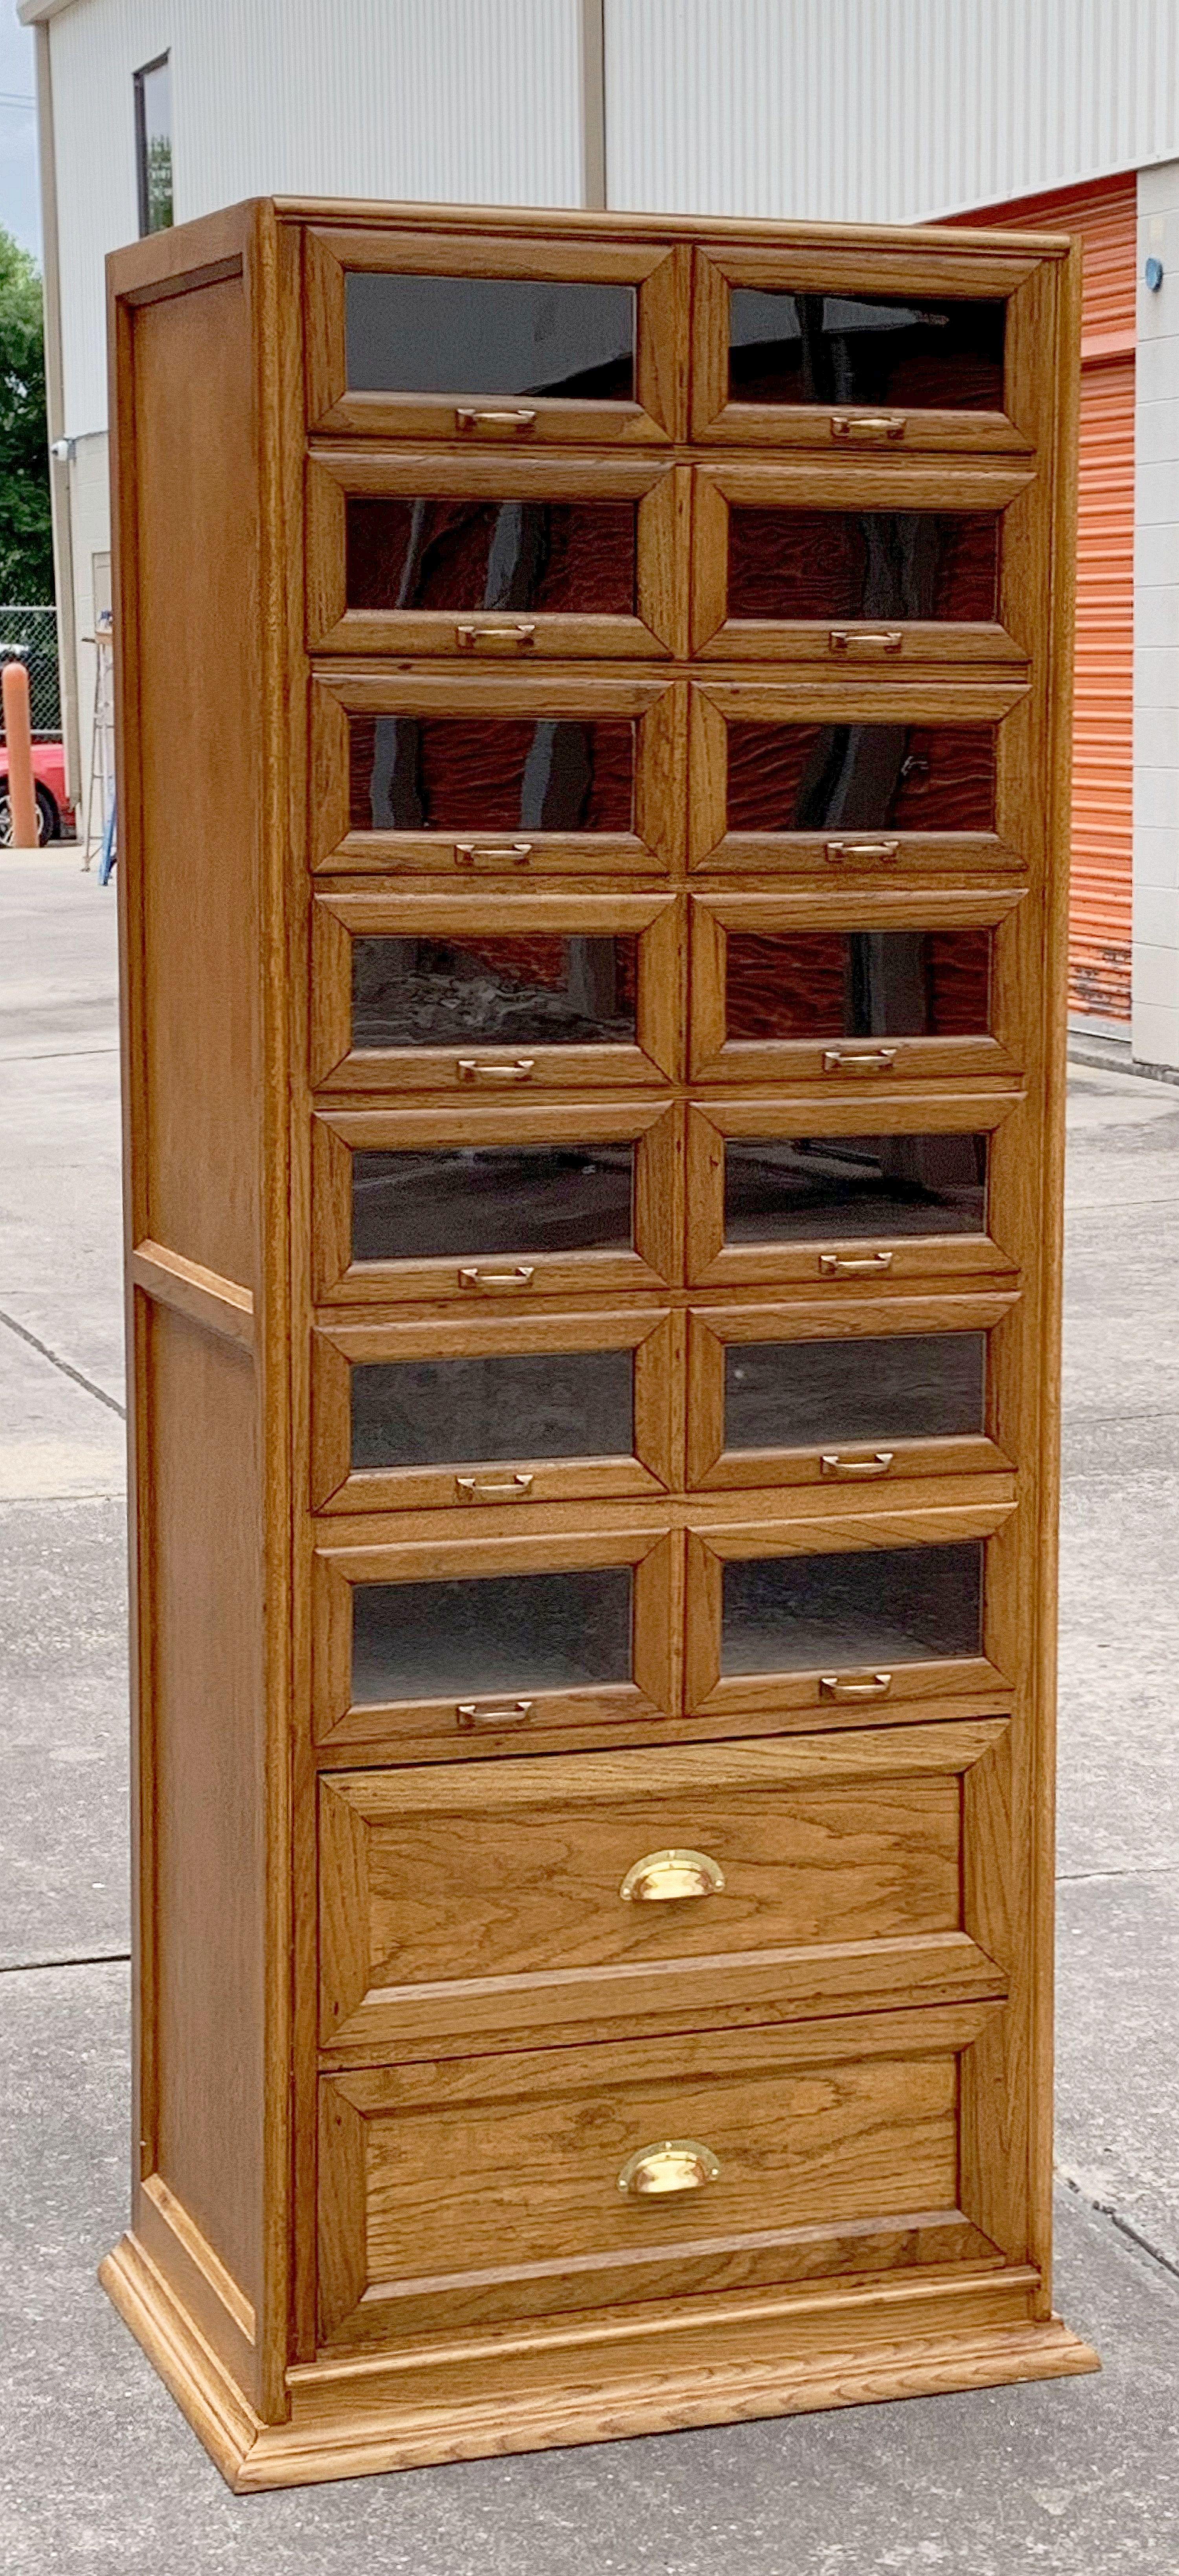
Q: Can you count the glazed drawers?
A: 14